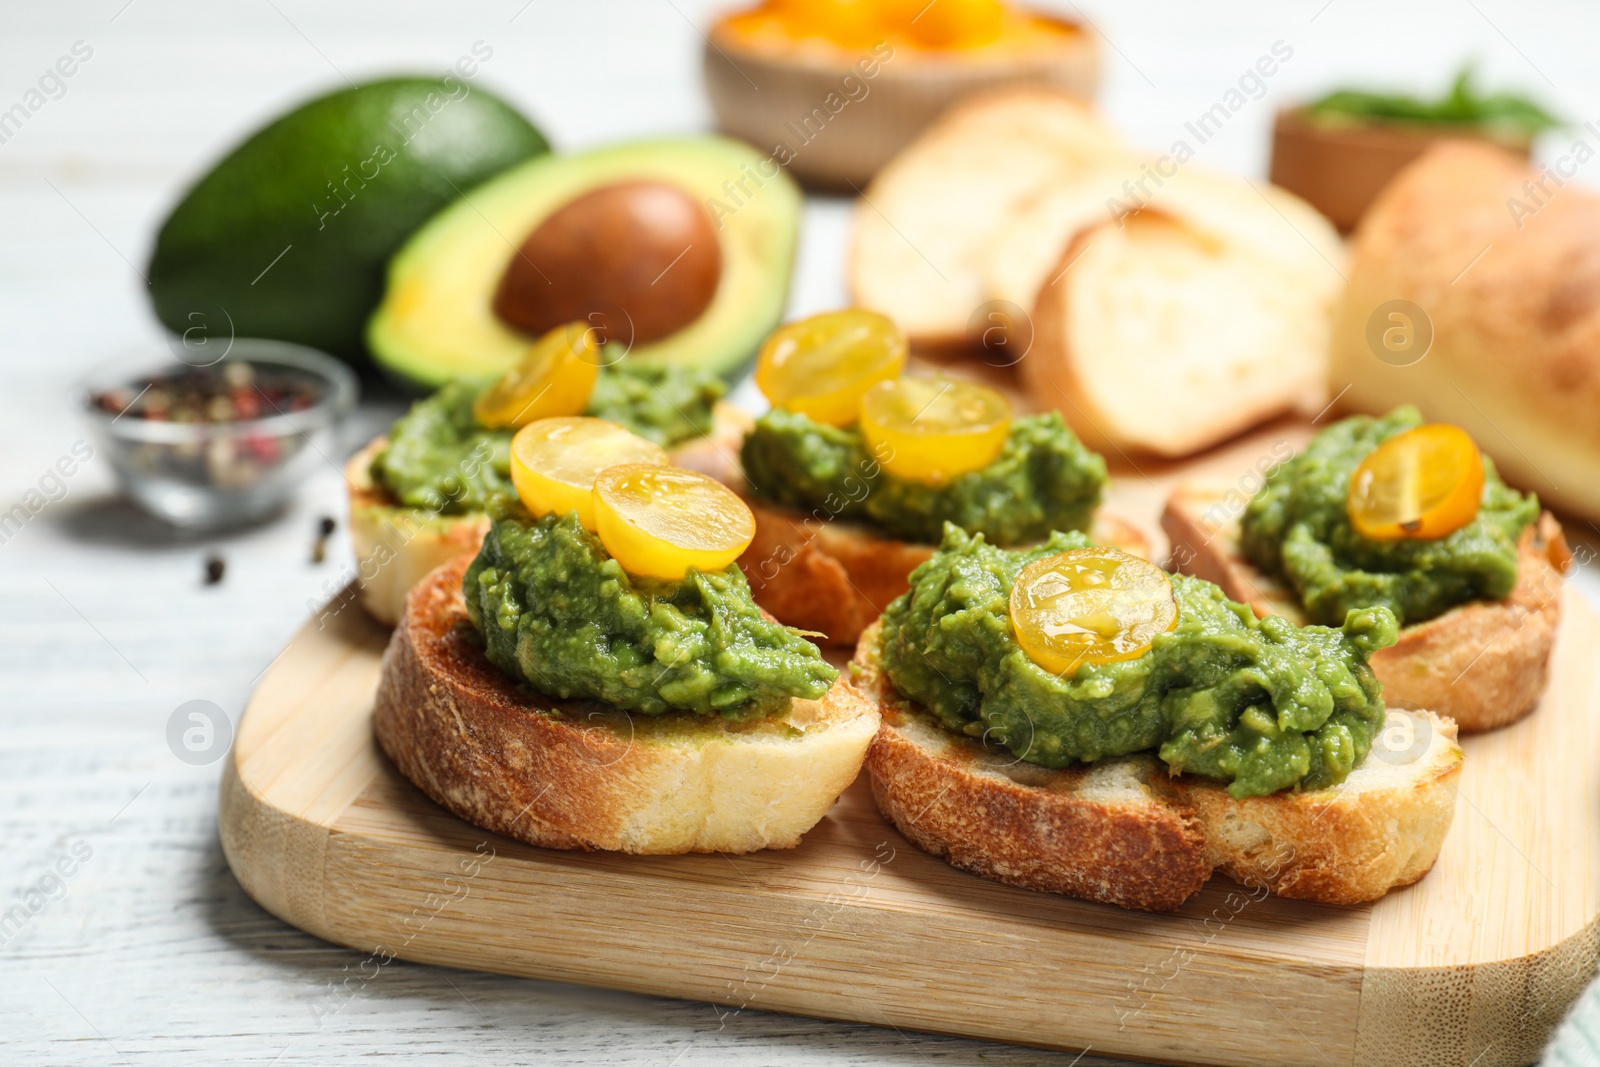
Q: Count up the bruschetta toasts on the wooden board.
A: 5